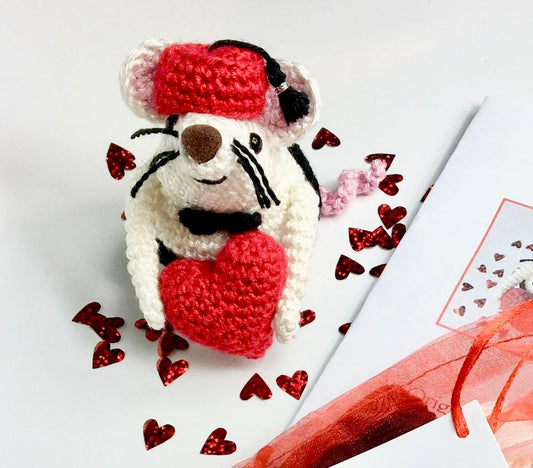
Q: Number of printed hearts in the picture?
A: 9